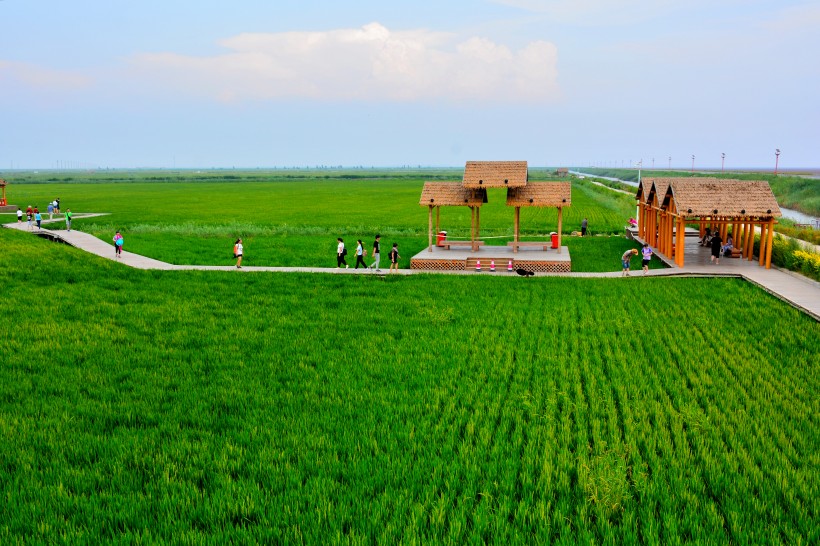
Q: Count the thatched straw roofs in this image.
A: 6